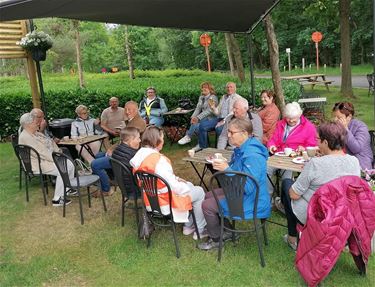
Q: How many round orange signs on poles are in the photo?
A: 2